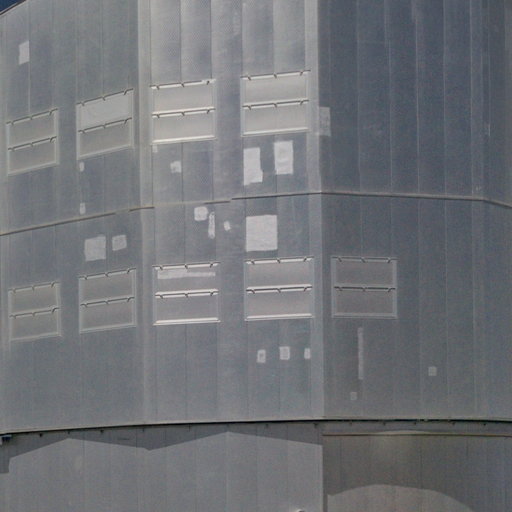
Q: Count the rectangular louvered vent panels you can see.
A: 9